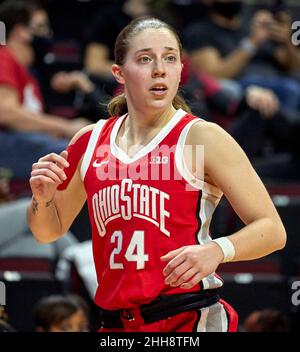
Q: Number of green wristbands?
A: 0